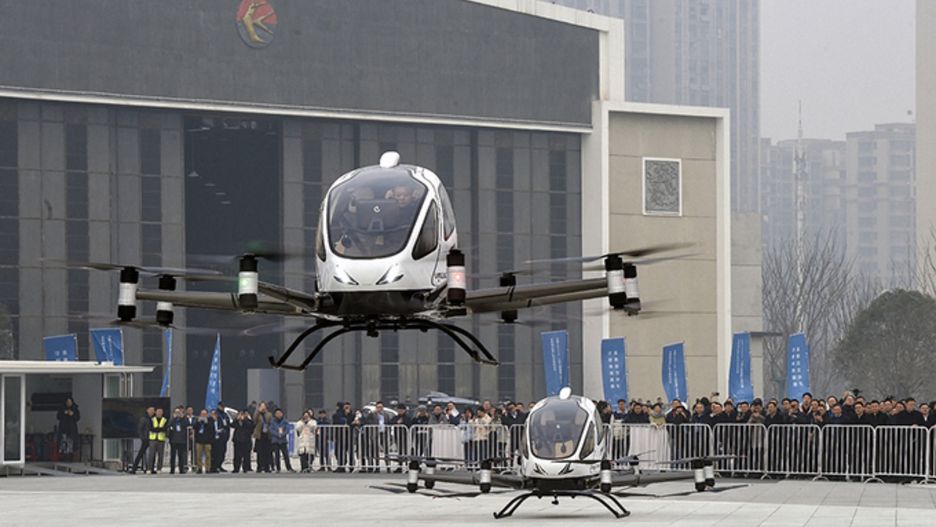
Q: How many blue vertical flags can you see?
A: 9